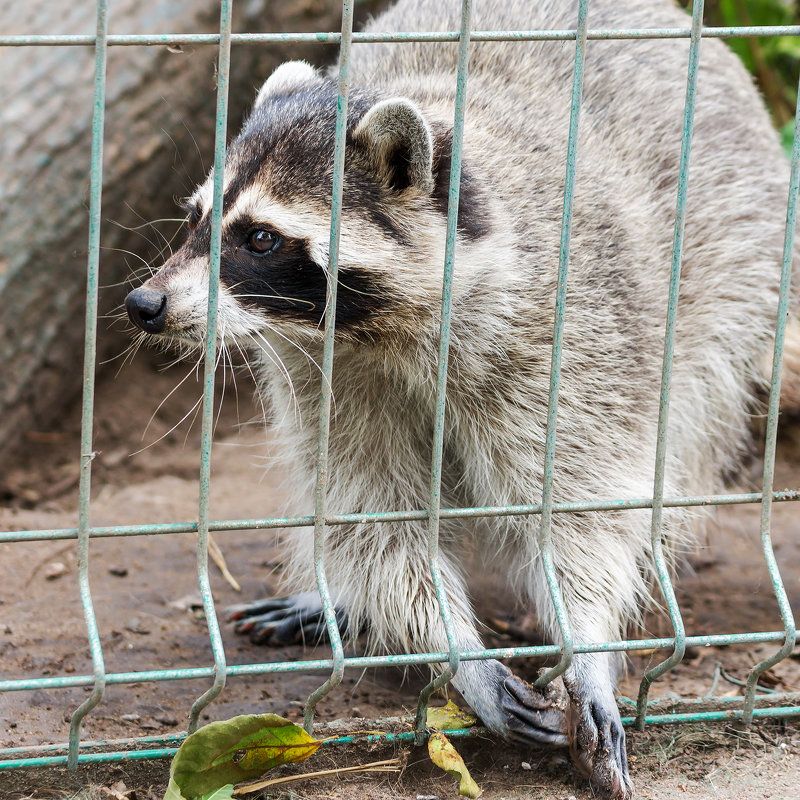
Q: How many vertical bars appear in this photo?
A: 7